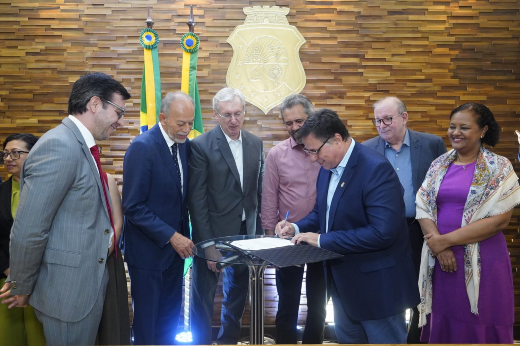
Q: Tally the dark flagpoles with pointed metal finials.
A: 2